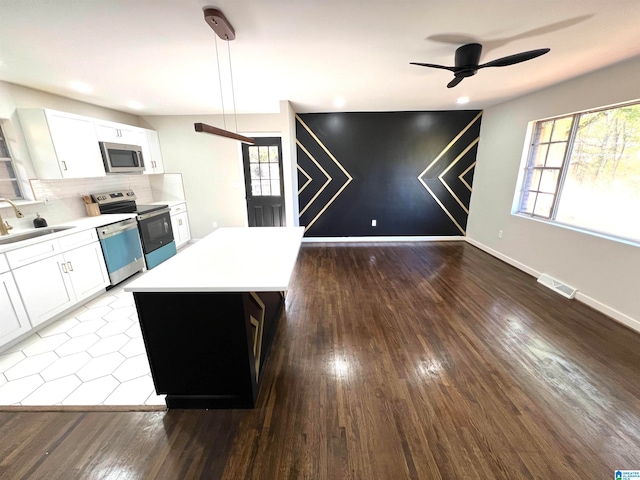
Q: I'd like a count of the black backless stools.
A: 0